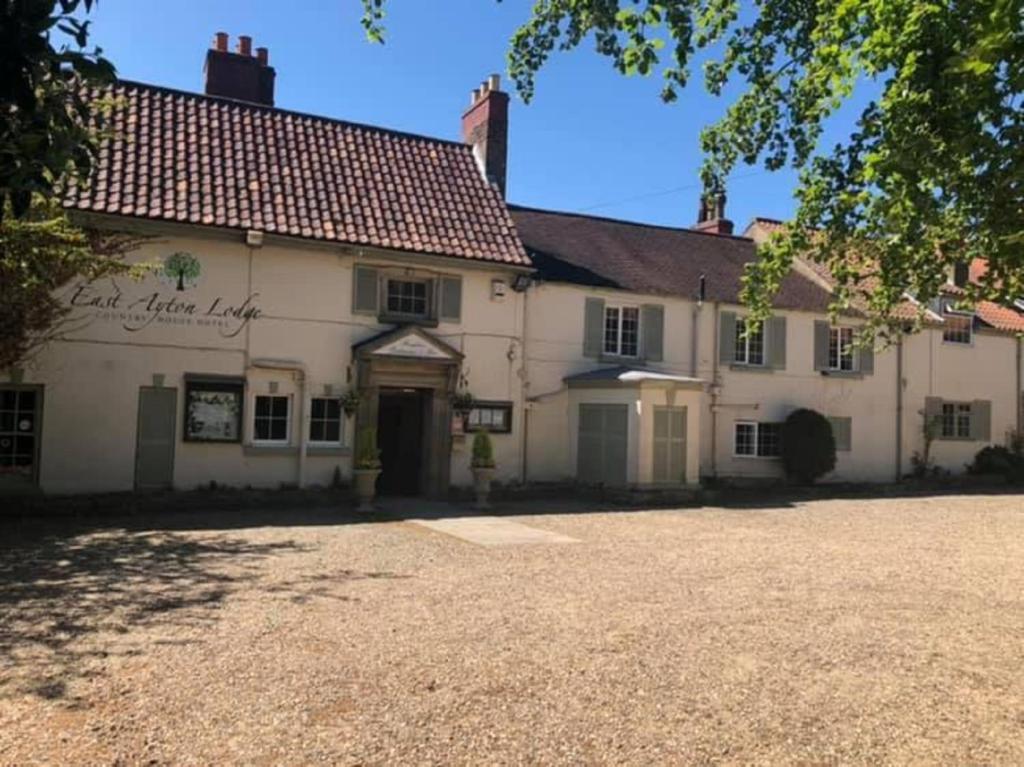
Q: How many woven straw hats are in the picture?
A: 0